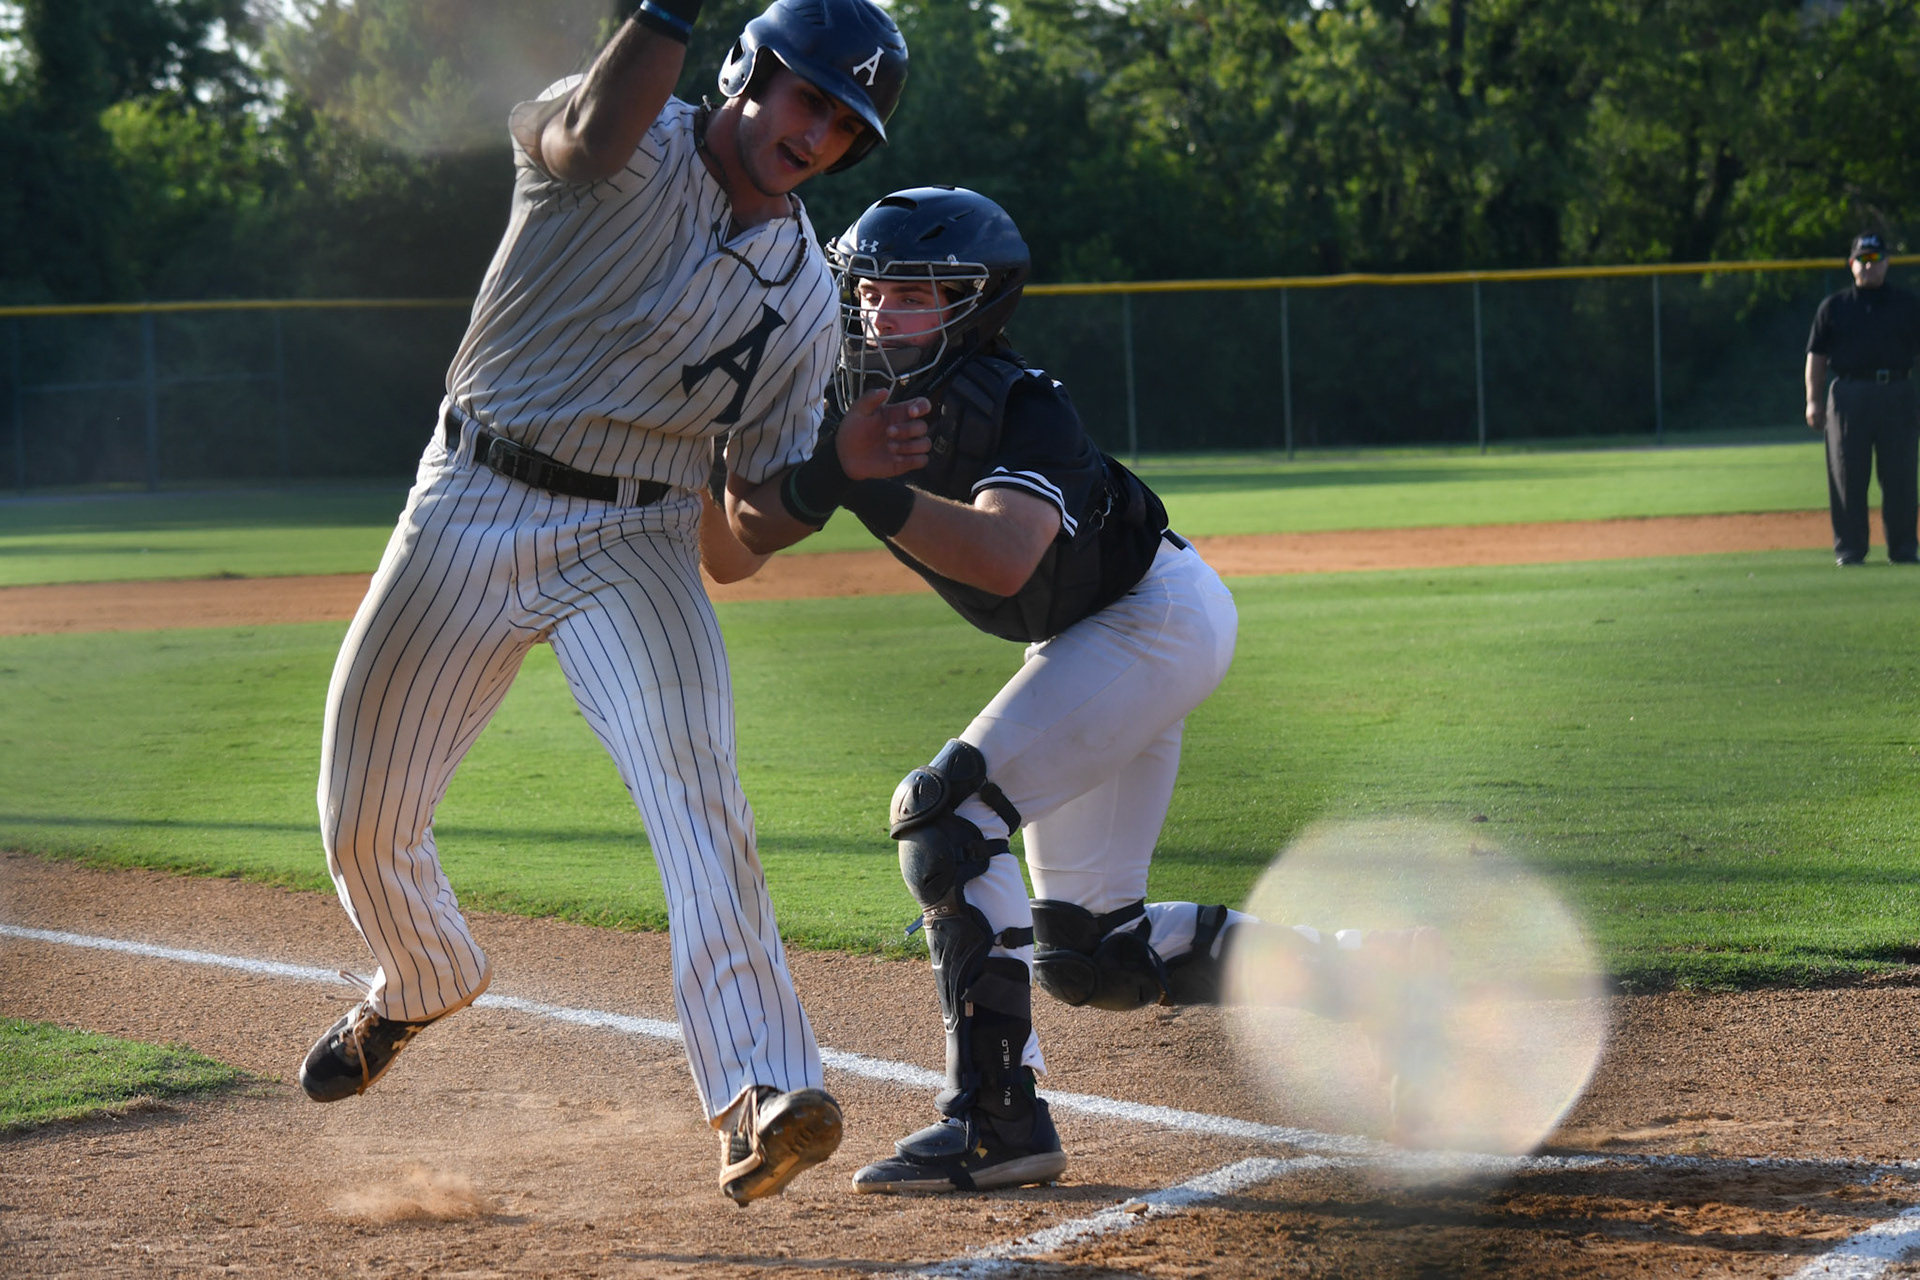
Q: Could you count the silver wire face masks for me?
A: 1